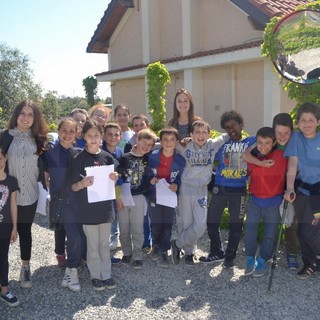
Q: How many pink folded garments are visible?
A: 0